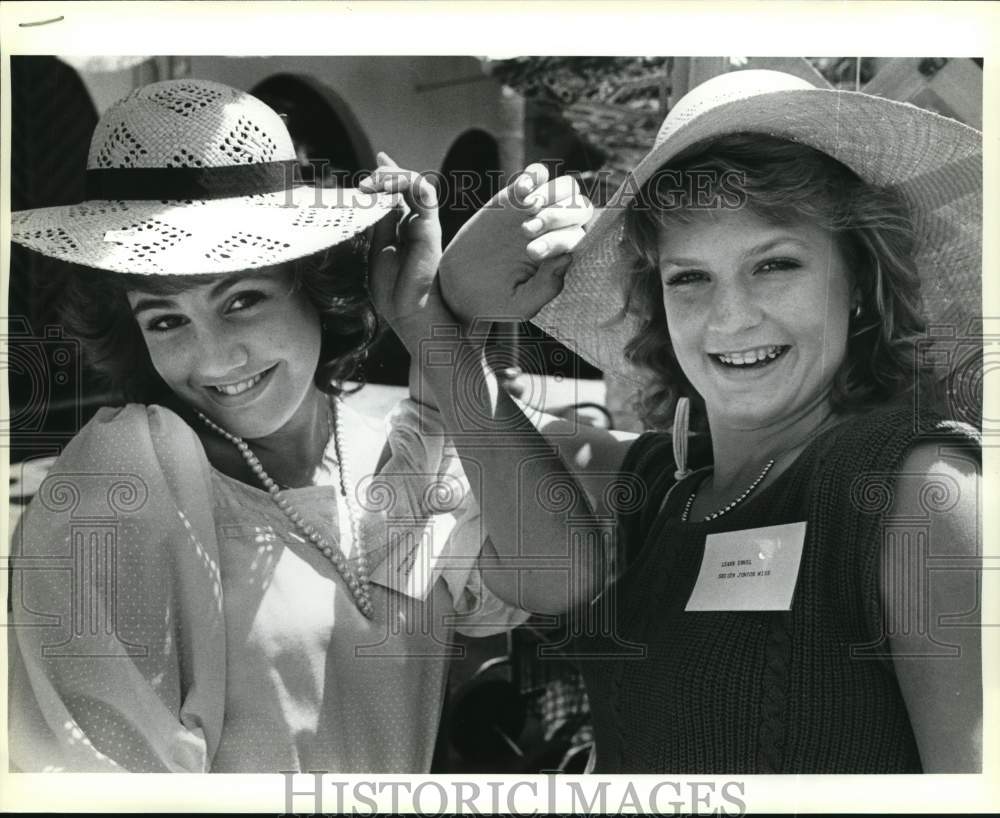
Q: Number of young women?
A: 2